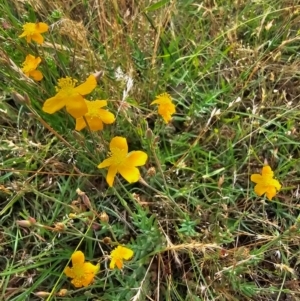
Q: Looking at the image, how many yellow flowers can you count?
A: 9